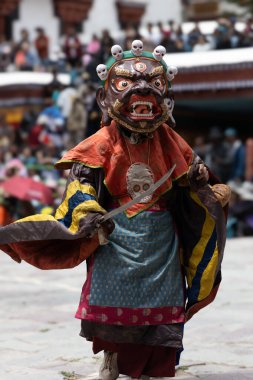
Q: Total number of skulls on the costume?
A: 6